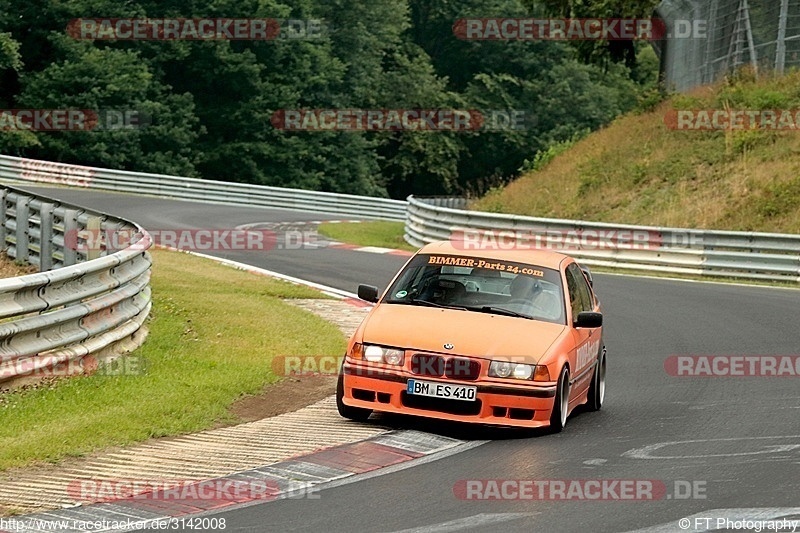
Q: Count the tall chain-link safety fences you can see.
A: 1